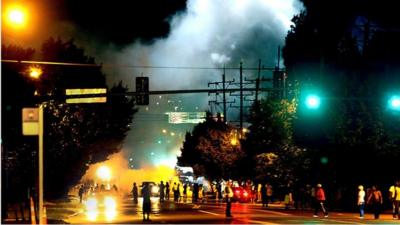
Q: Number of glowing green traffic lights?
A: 2